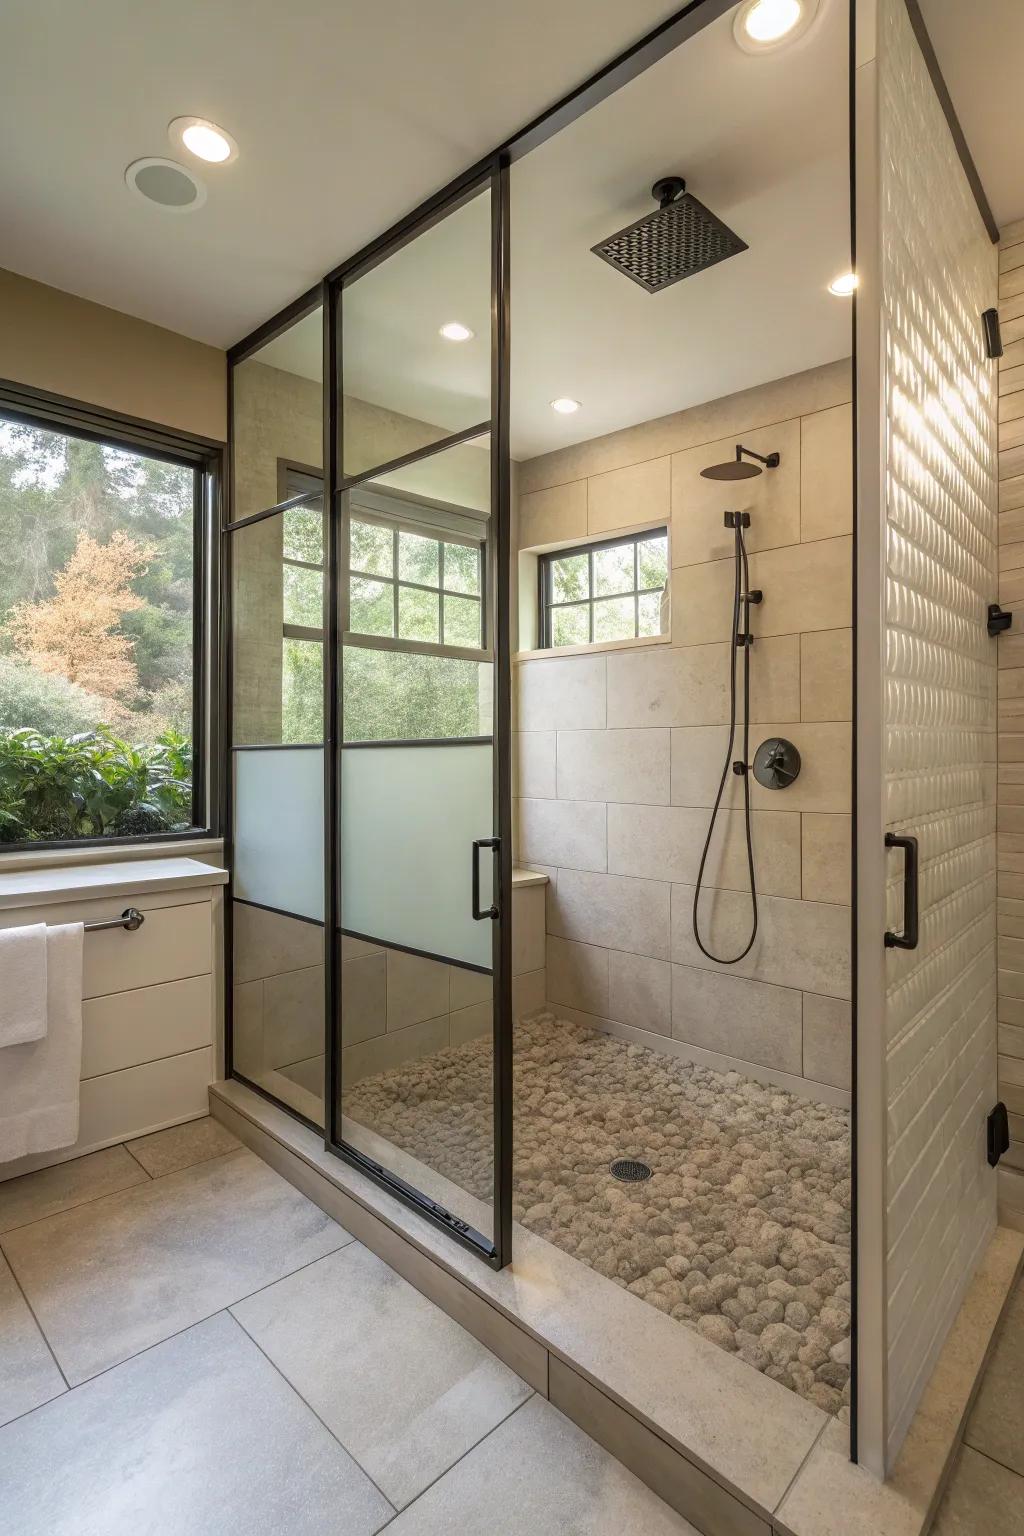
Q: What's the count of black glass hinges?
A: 3